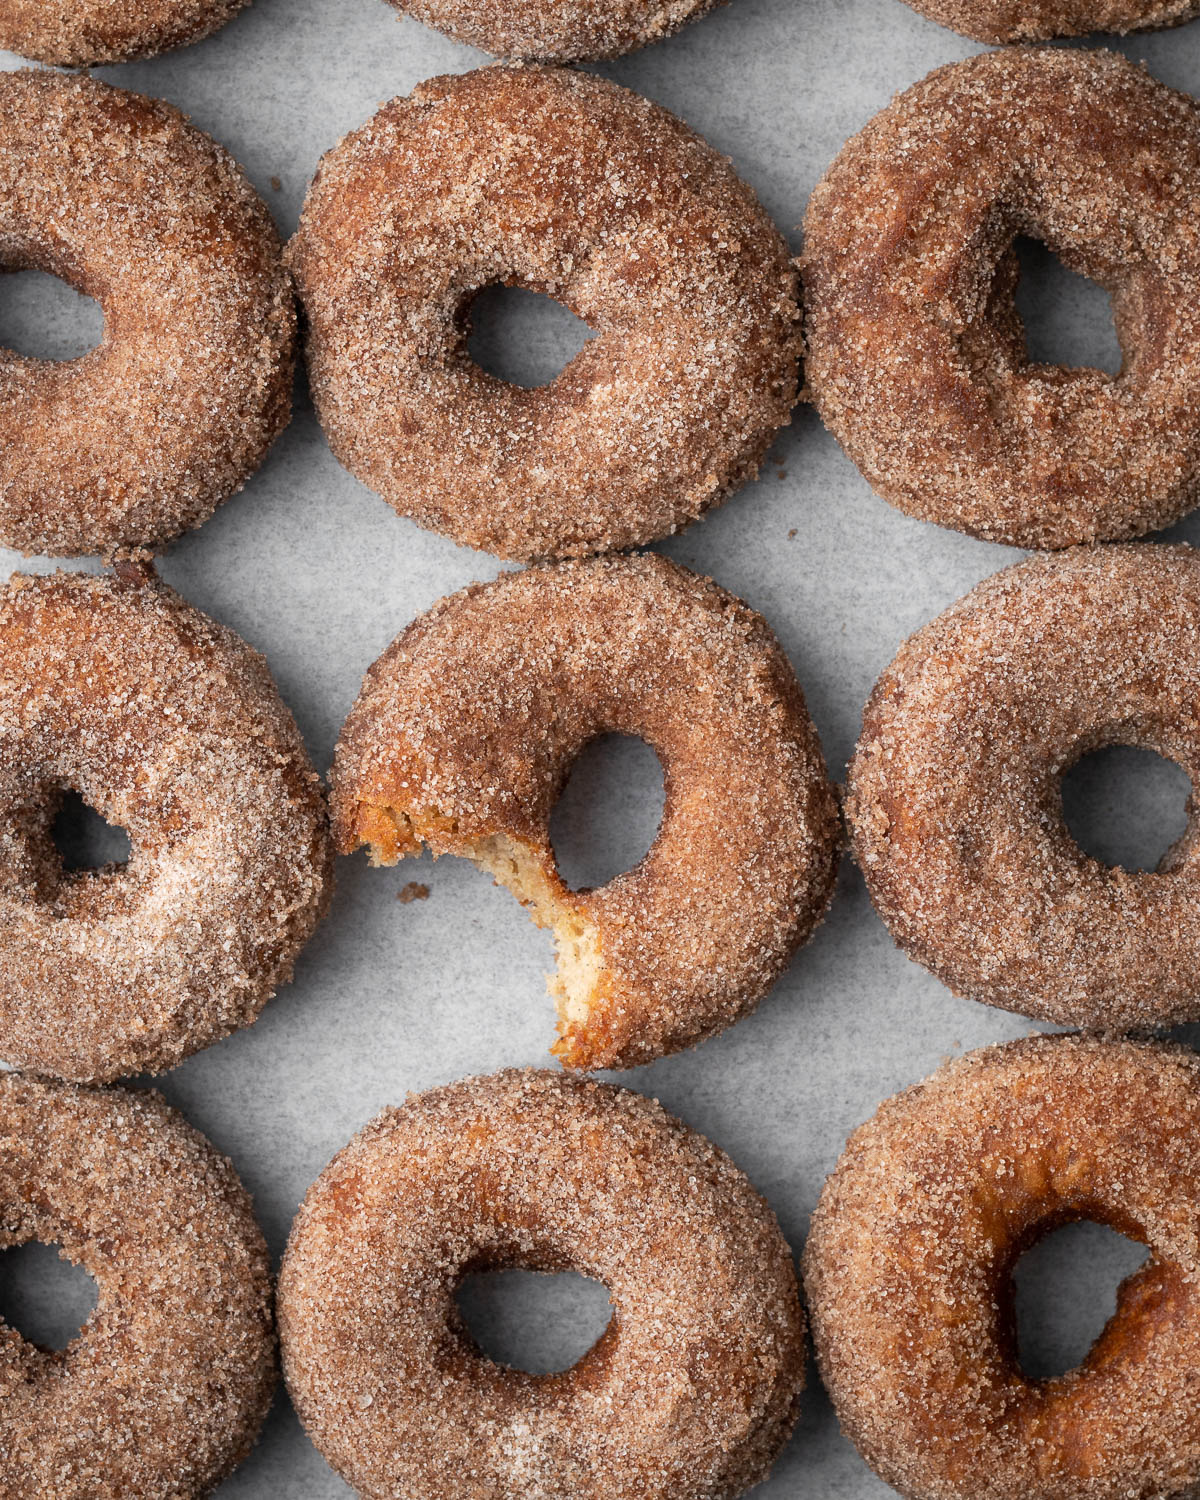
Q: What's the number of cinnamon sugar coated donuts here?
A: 12